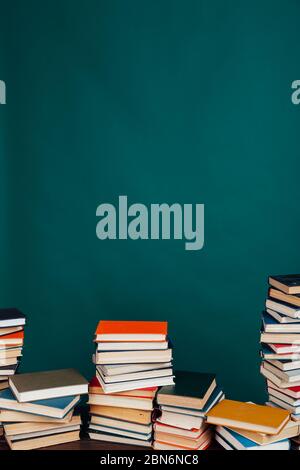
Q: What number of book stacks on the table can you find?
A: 6